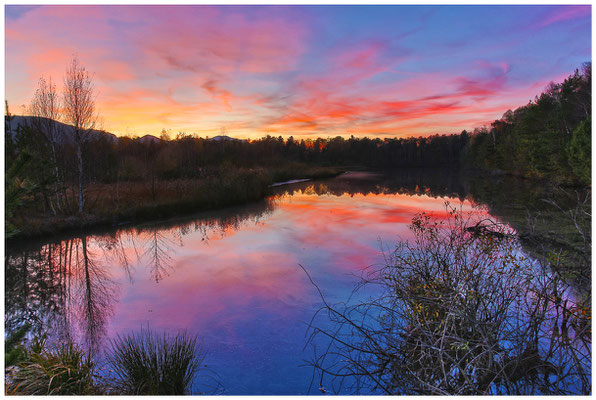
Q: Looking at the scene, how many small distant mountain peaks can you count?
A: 2